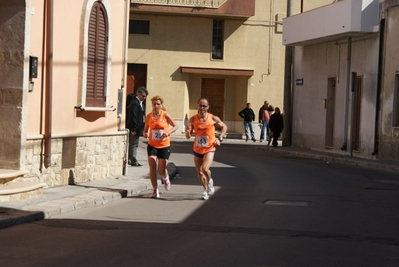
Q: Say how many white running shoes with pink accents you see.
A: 2